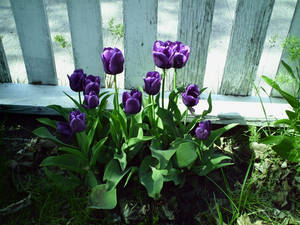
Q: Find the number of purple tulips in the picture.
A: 12